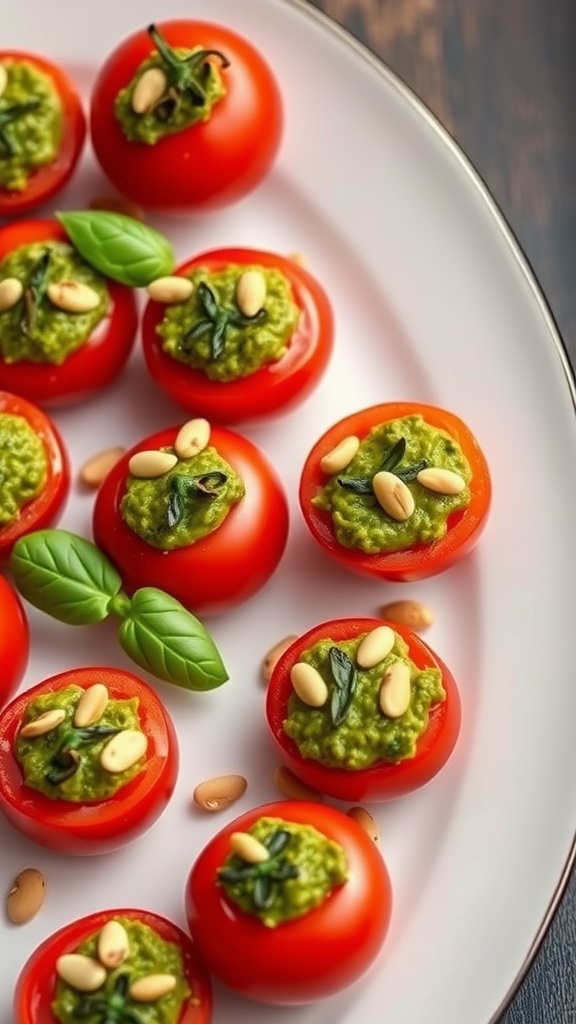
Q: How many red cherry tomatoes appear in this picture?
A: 12